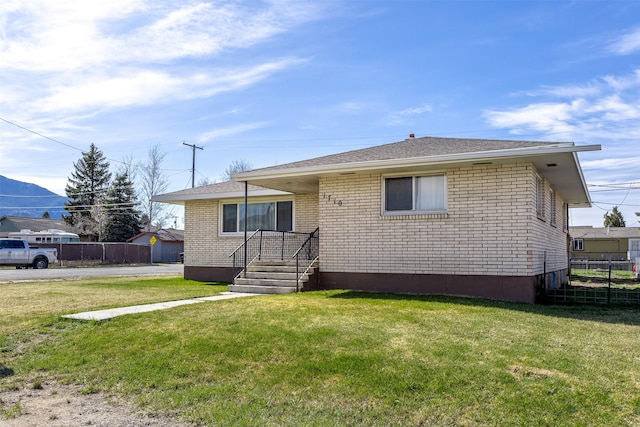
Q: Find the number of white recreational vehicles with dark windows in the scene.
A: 1